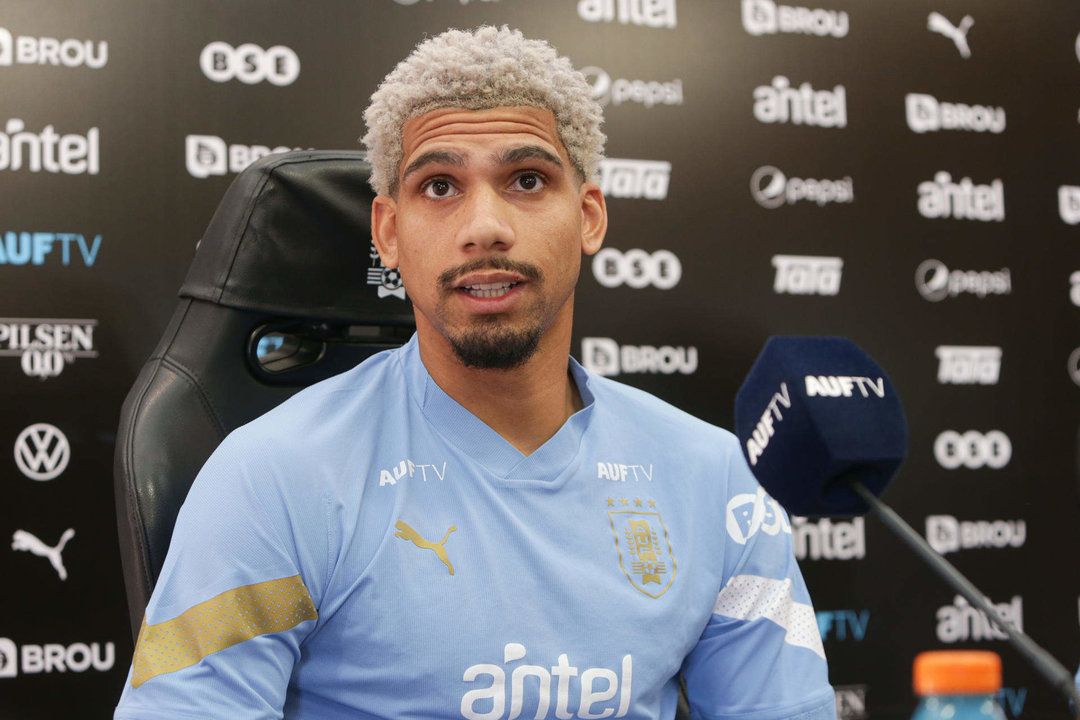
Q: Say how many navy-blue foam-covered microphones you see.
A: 1